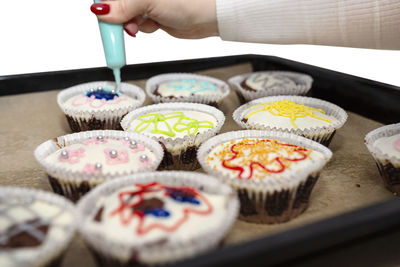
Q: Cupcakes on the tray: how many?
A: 10